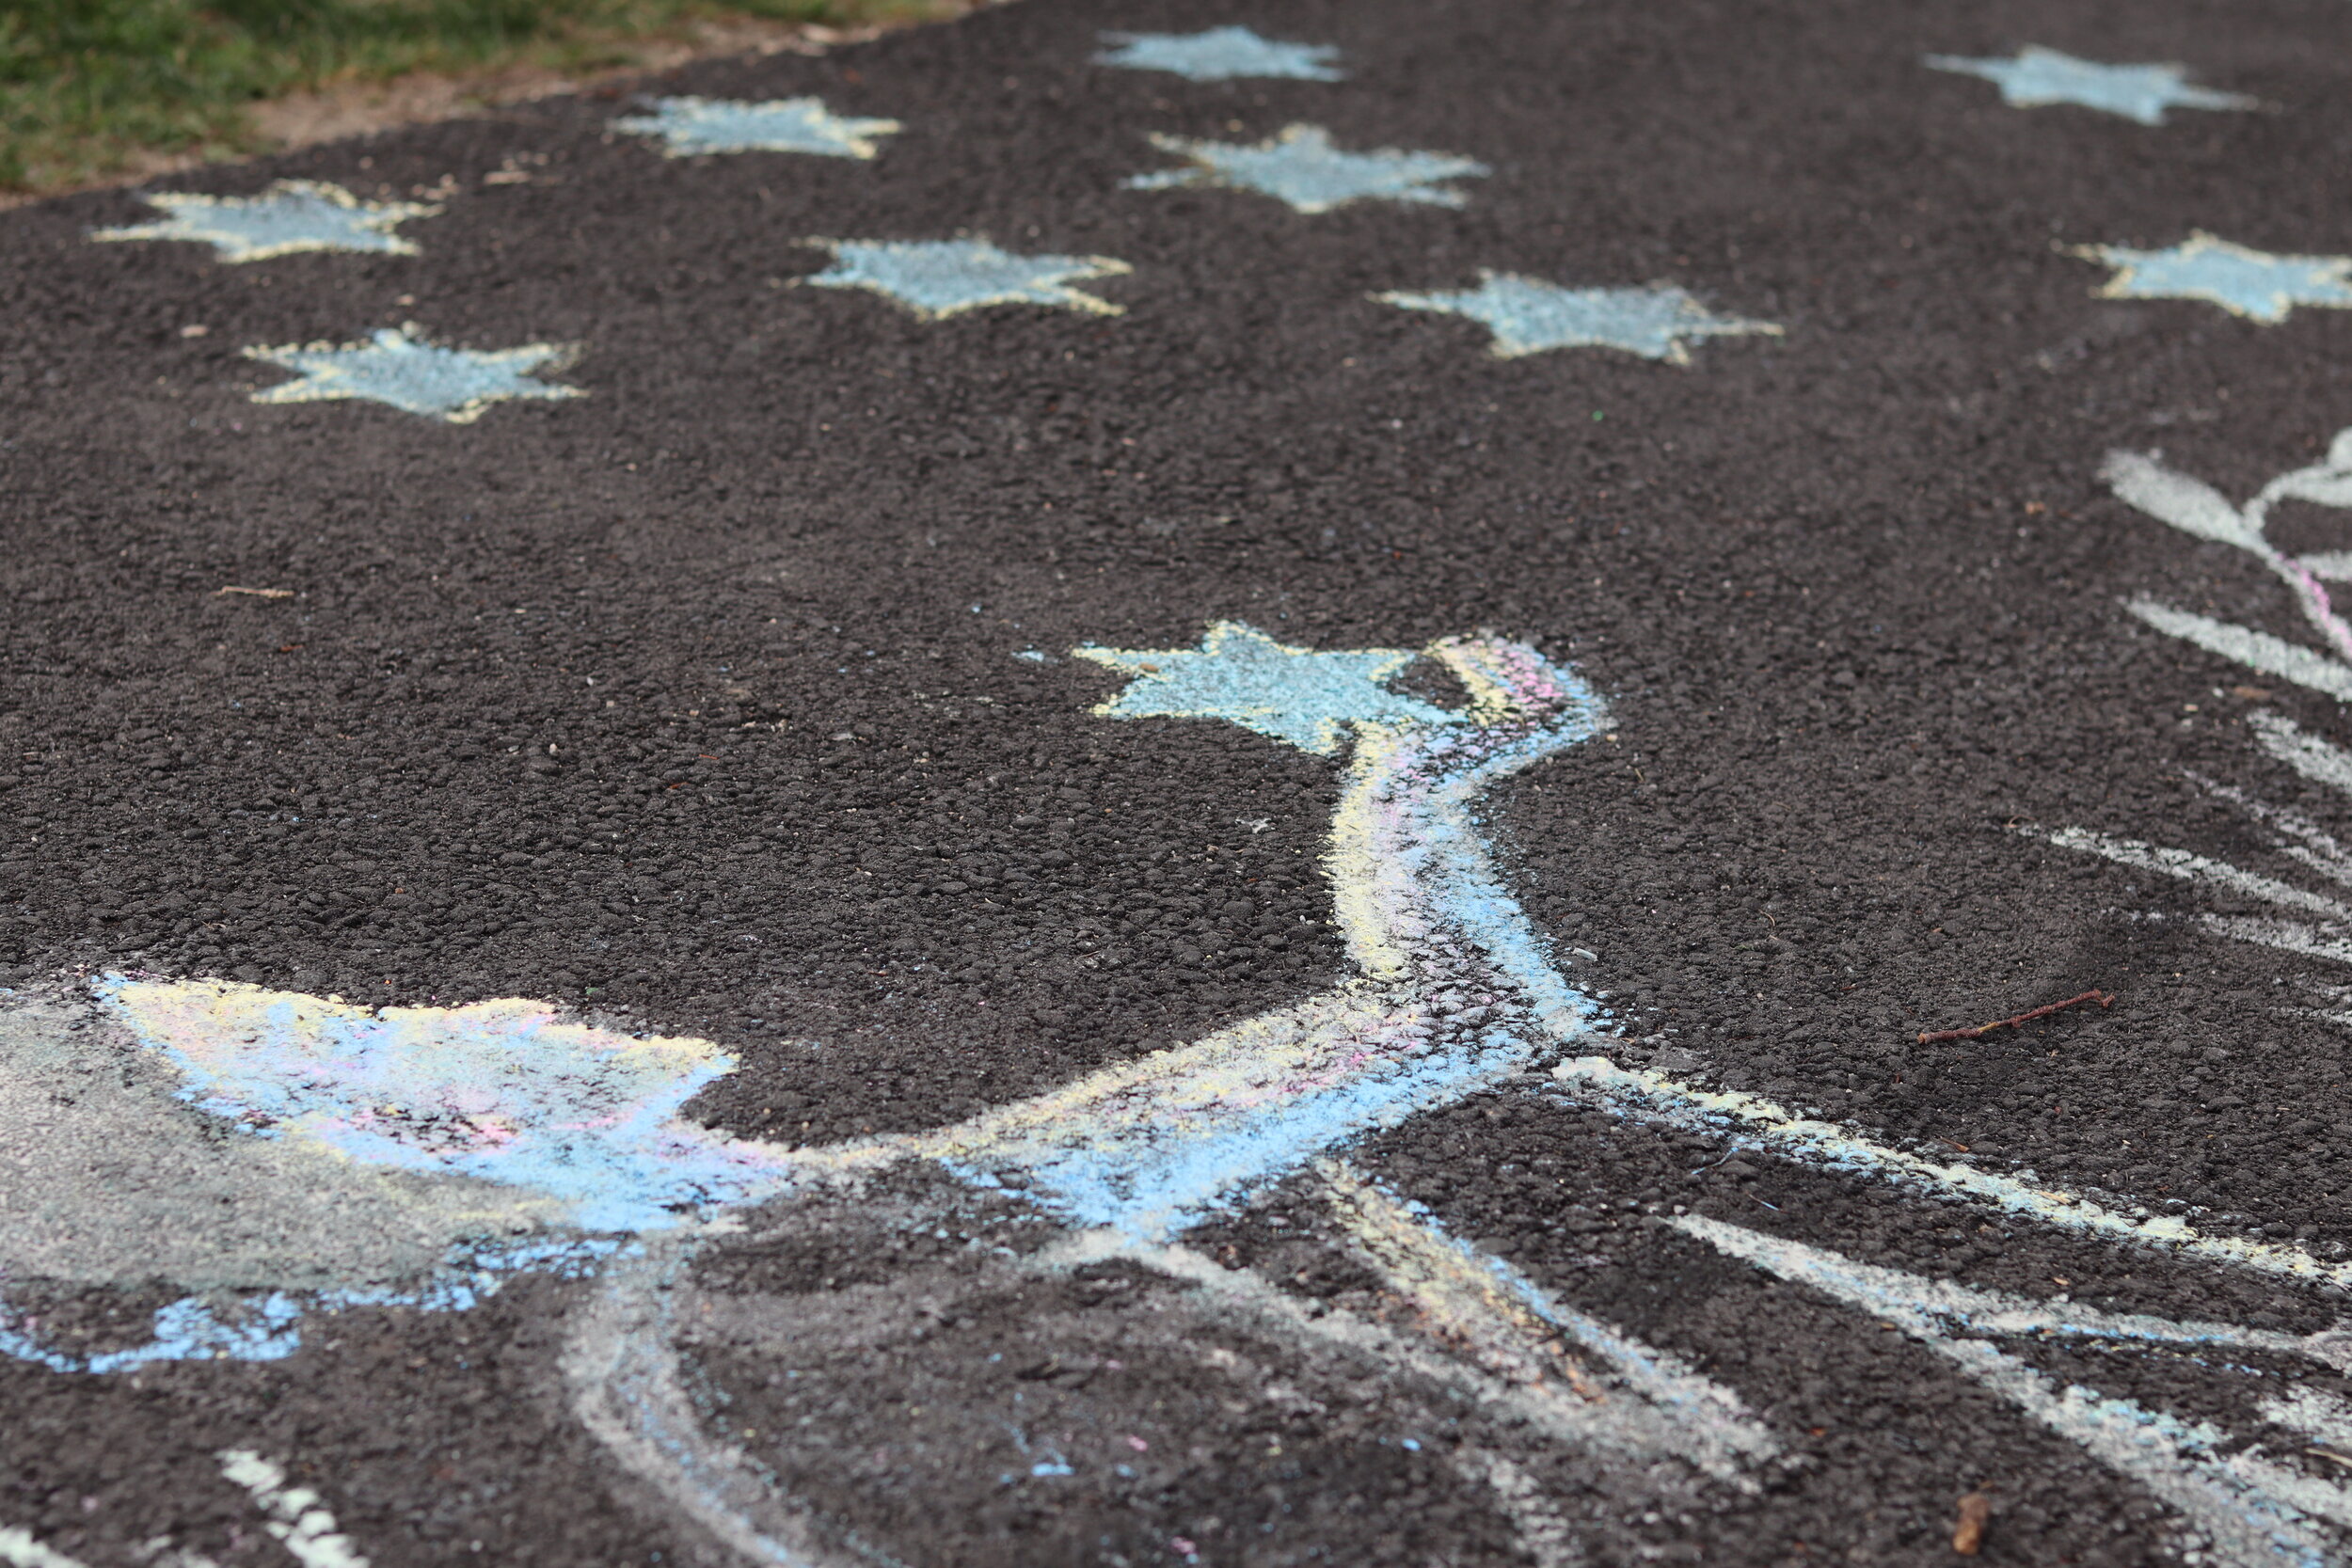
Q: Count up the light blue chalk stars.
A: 10